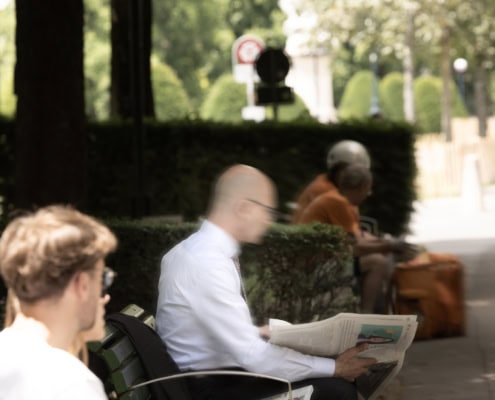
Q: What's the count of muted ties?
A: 1